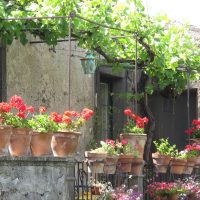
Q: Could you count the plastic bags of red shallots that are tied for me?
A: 0